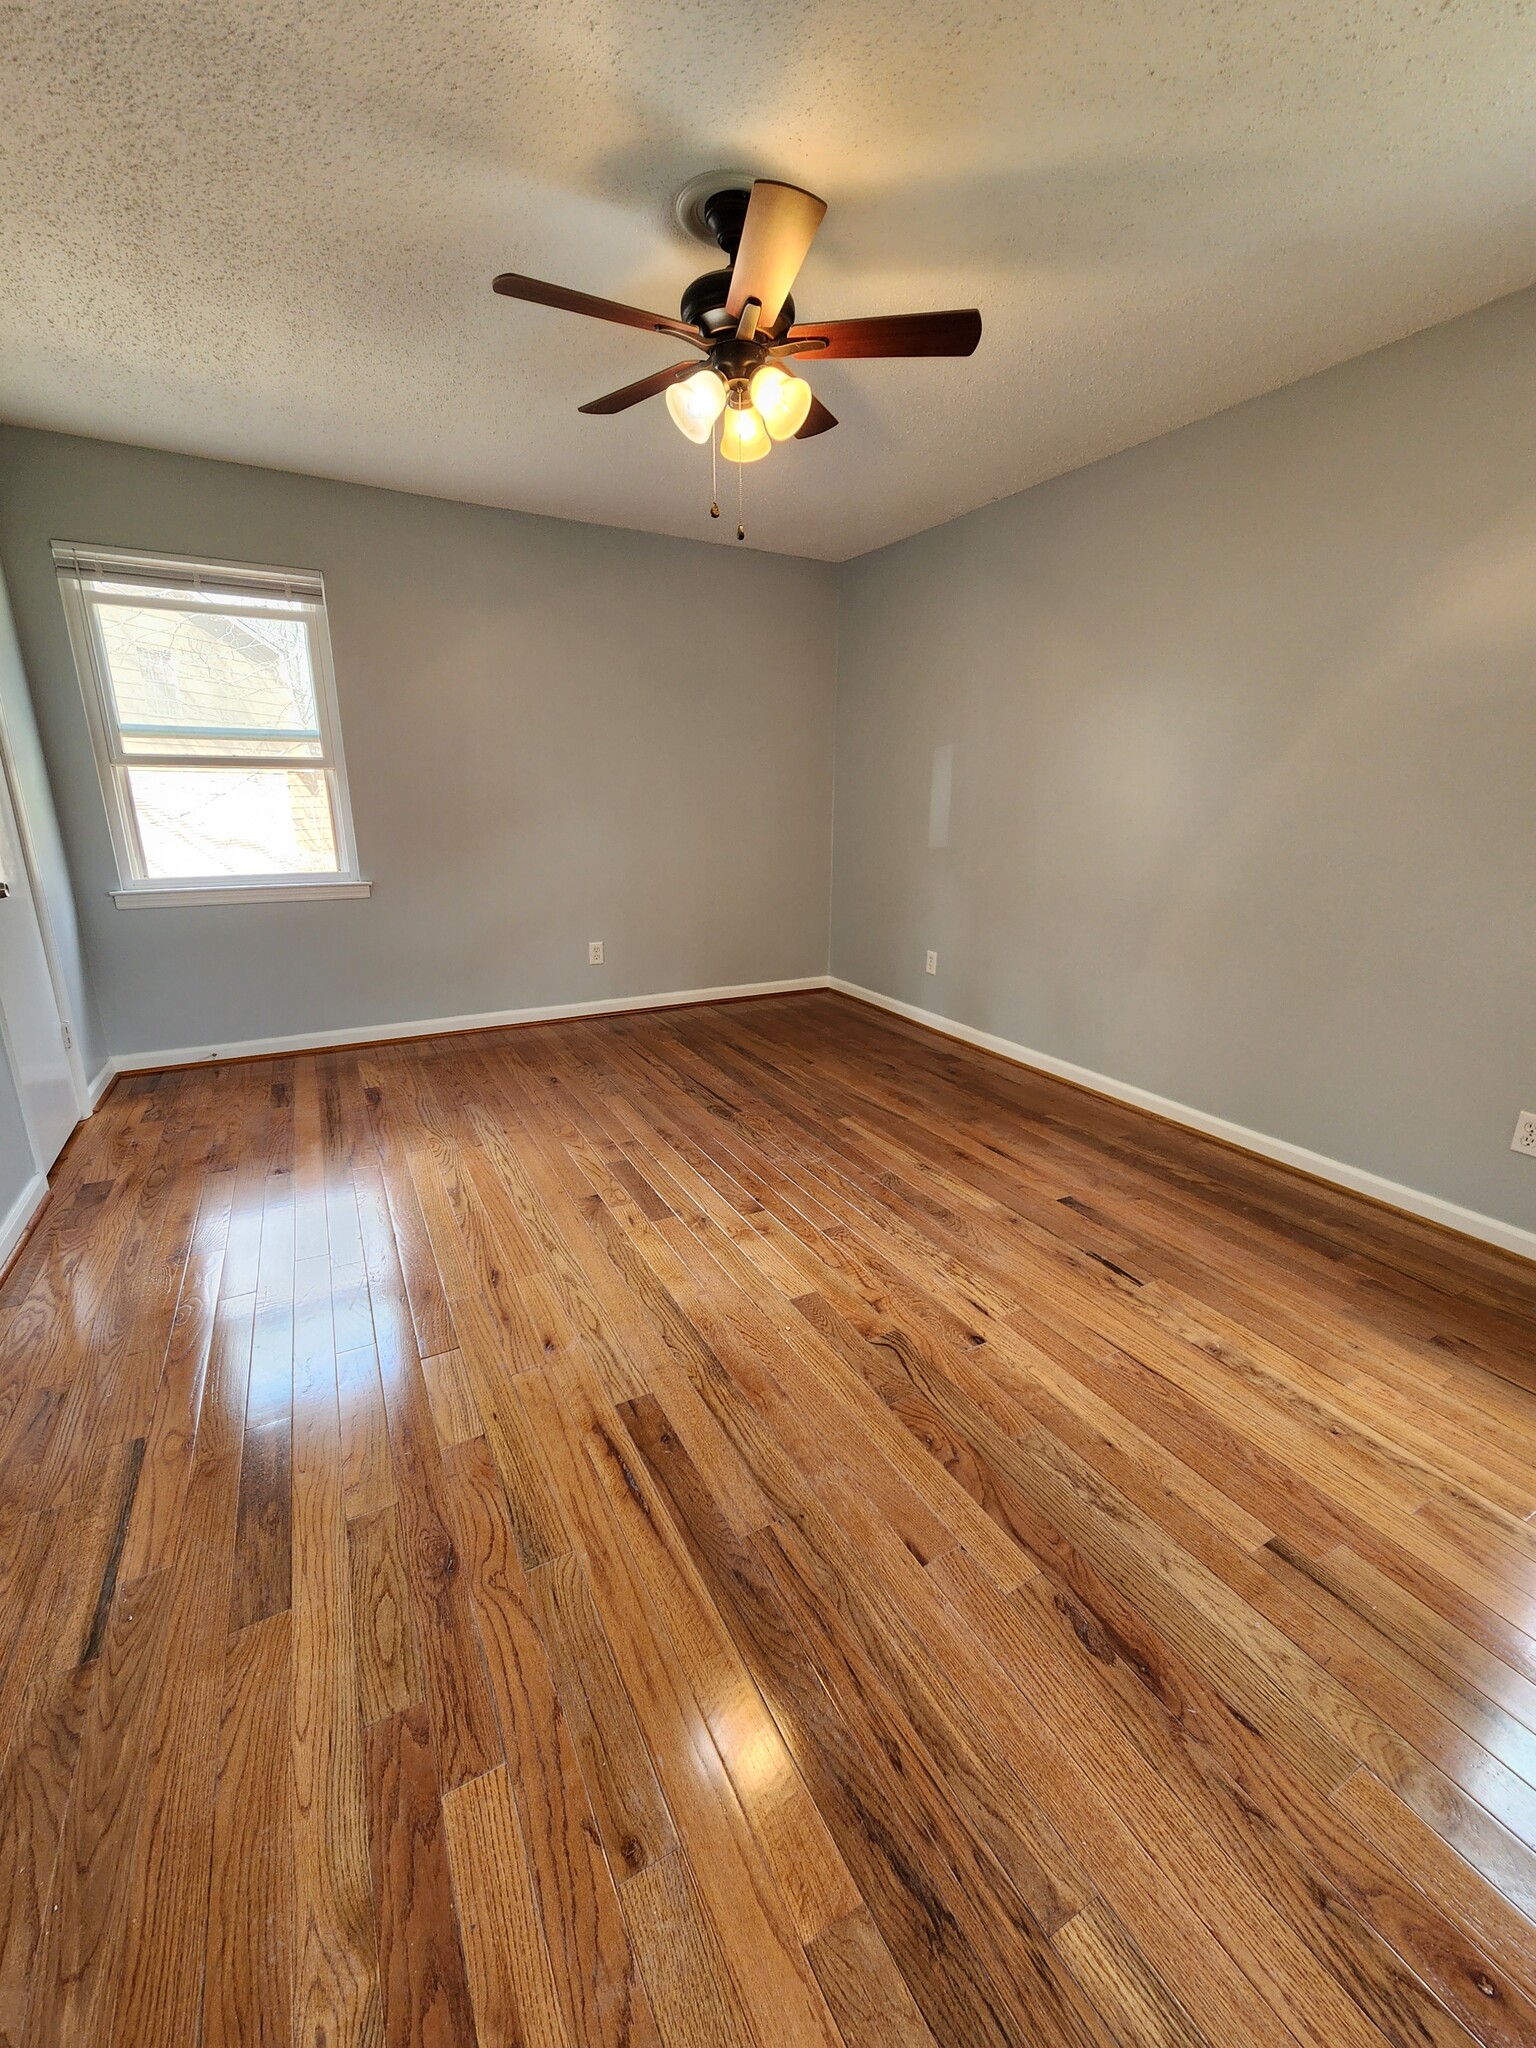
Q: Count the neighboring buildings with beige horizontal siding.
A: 1